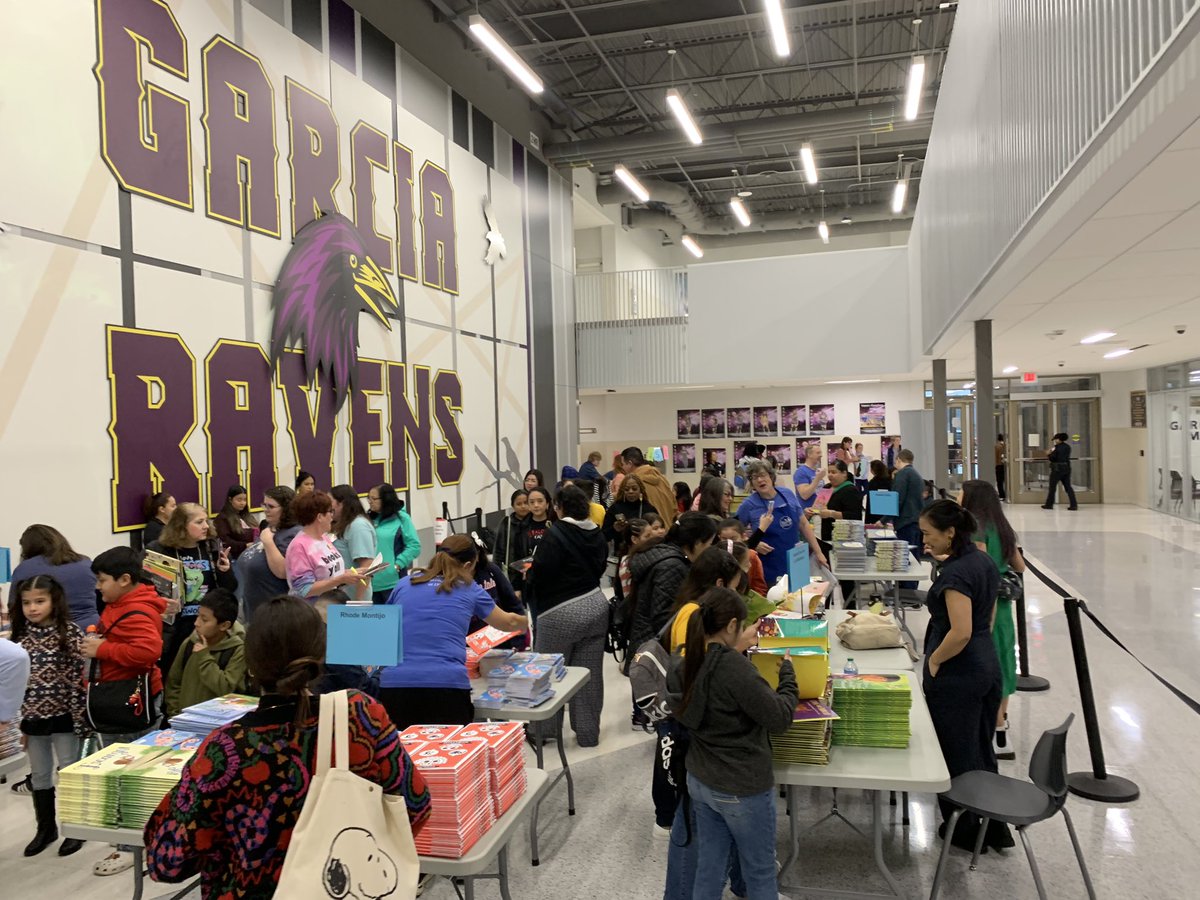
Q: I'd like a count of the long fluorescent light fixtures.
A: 10